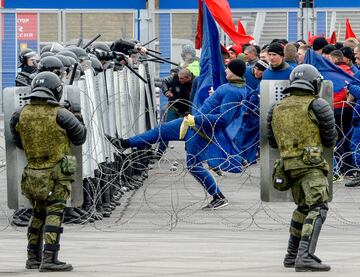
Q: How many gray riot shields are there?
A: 2